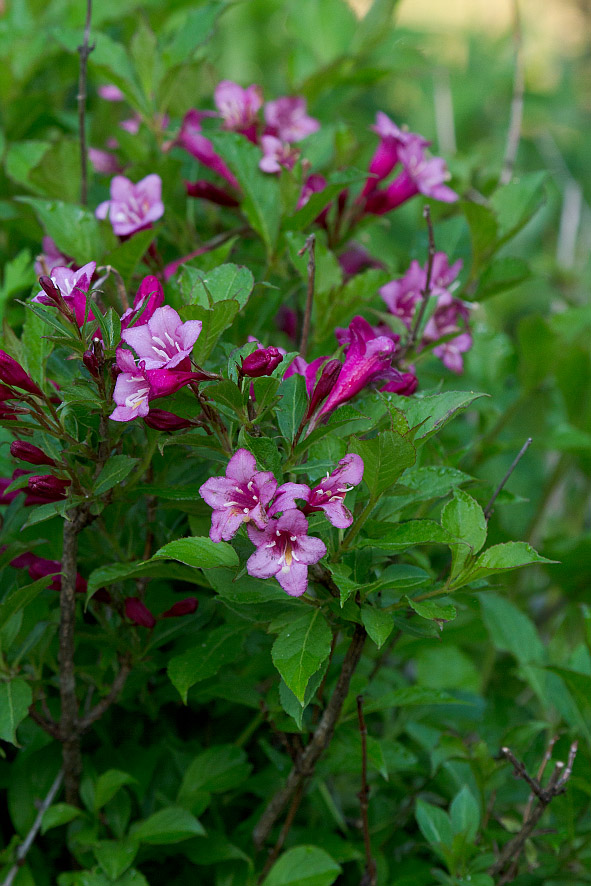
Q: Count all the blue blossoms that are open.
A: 0